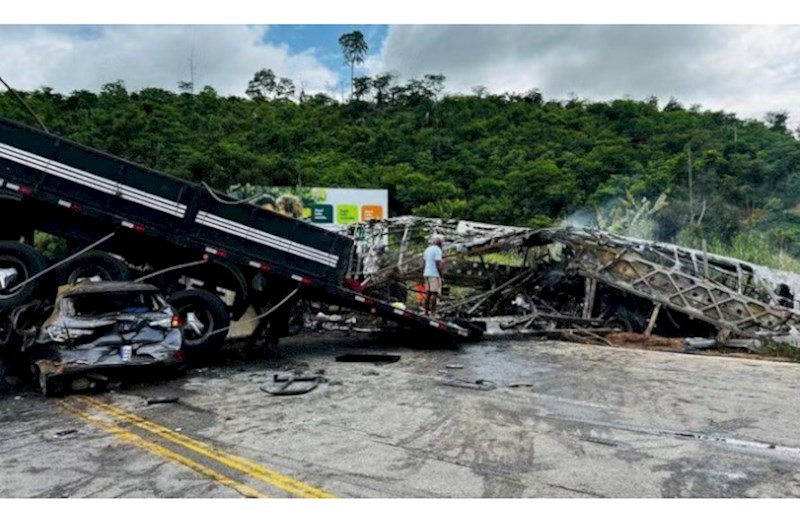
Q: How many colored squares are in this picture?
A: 3